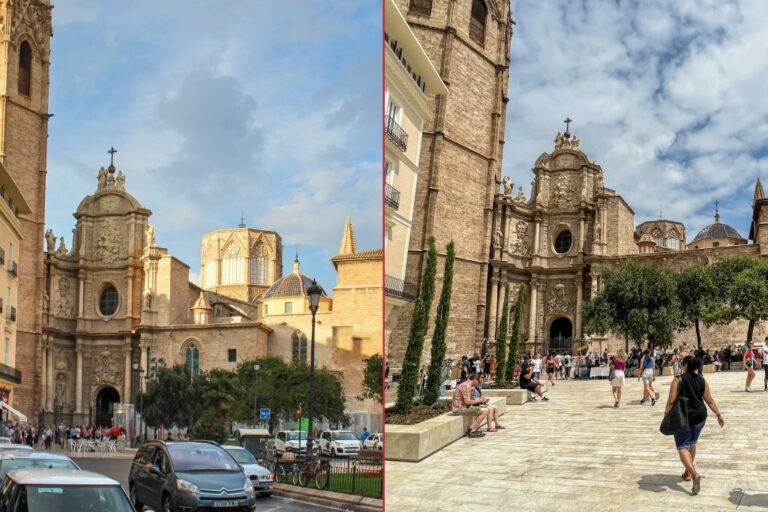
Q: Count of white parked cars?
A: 3